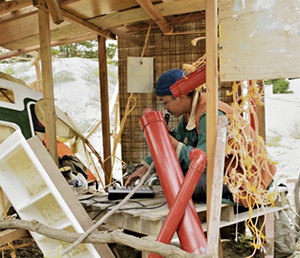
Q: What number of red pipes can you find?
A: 3